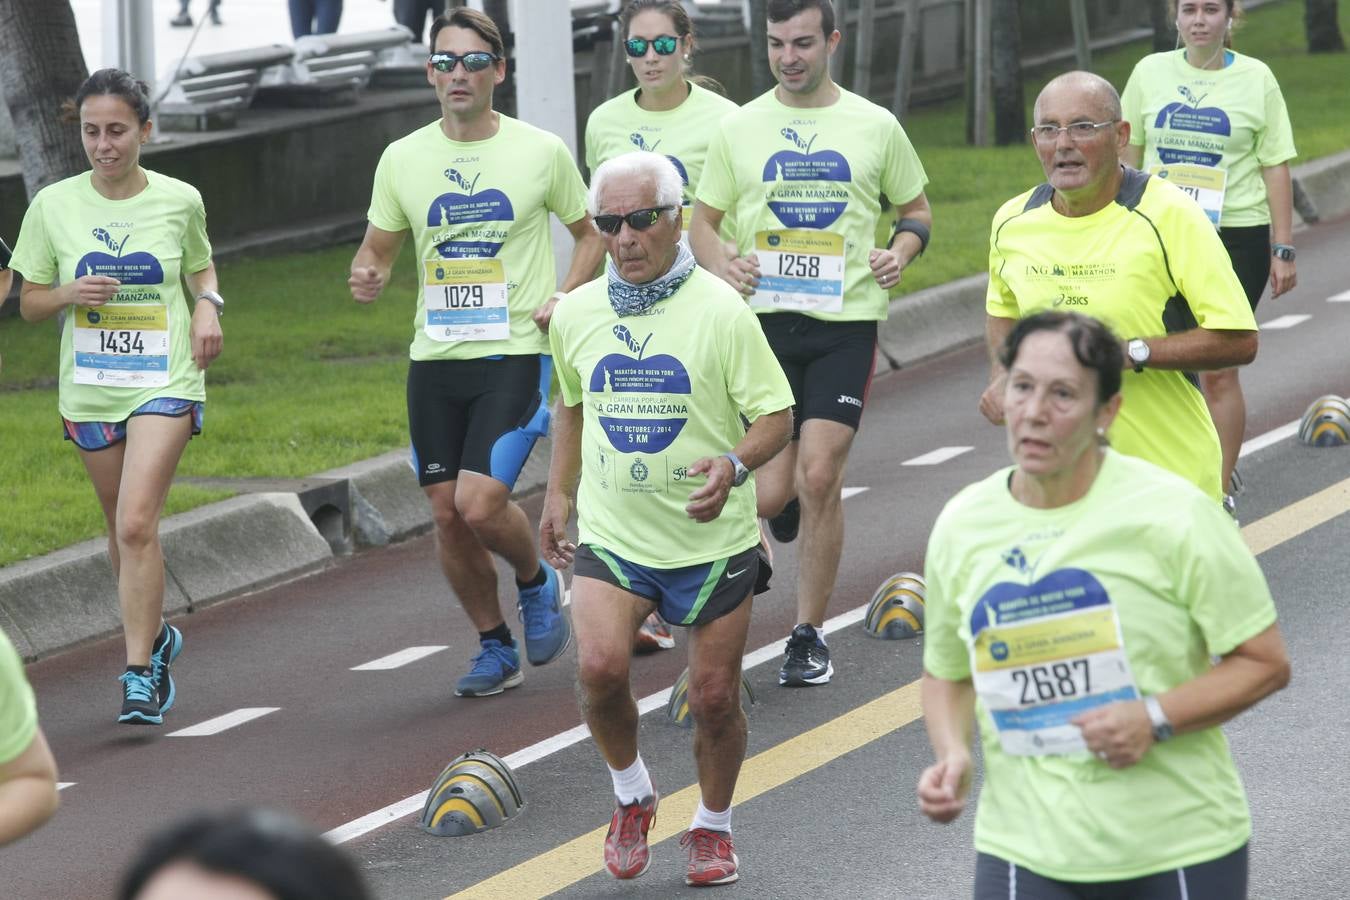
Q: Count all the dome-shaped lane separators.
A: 4